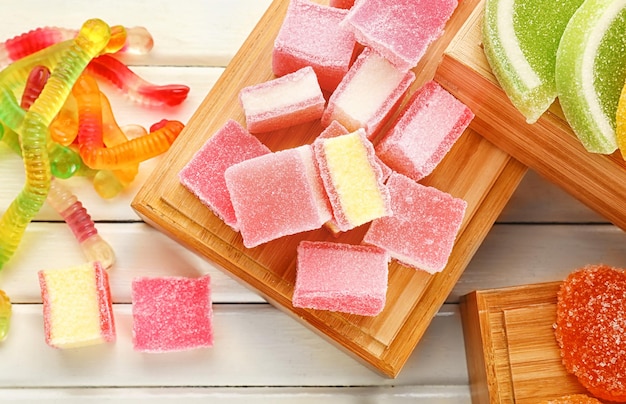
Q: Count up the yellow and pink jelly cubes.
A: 2